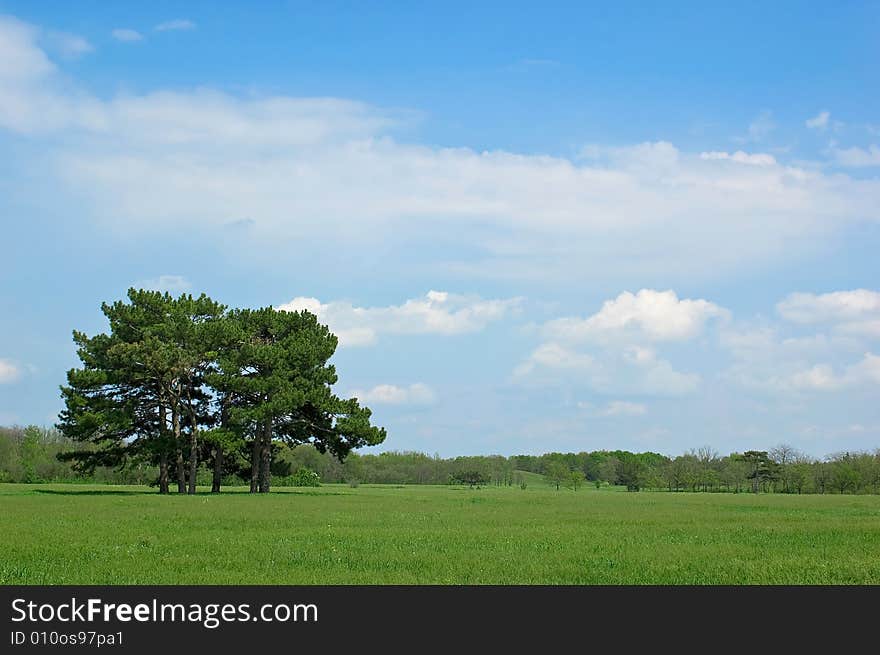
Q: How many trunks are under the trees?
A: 6